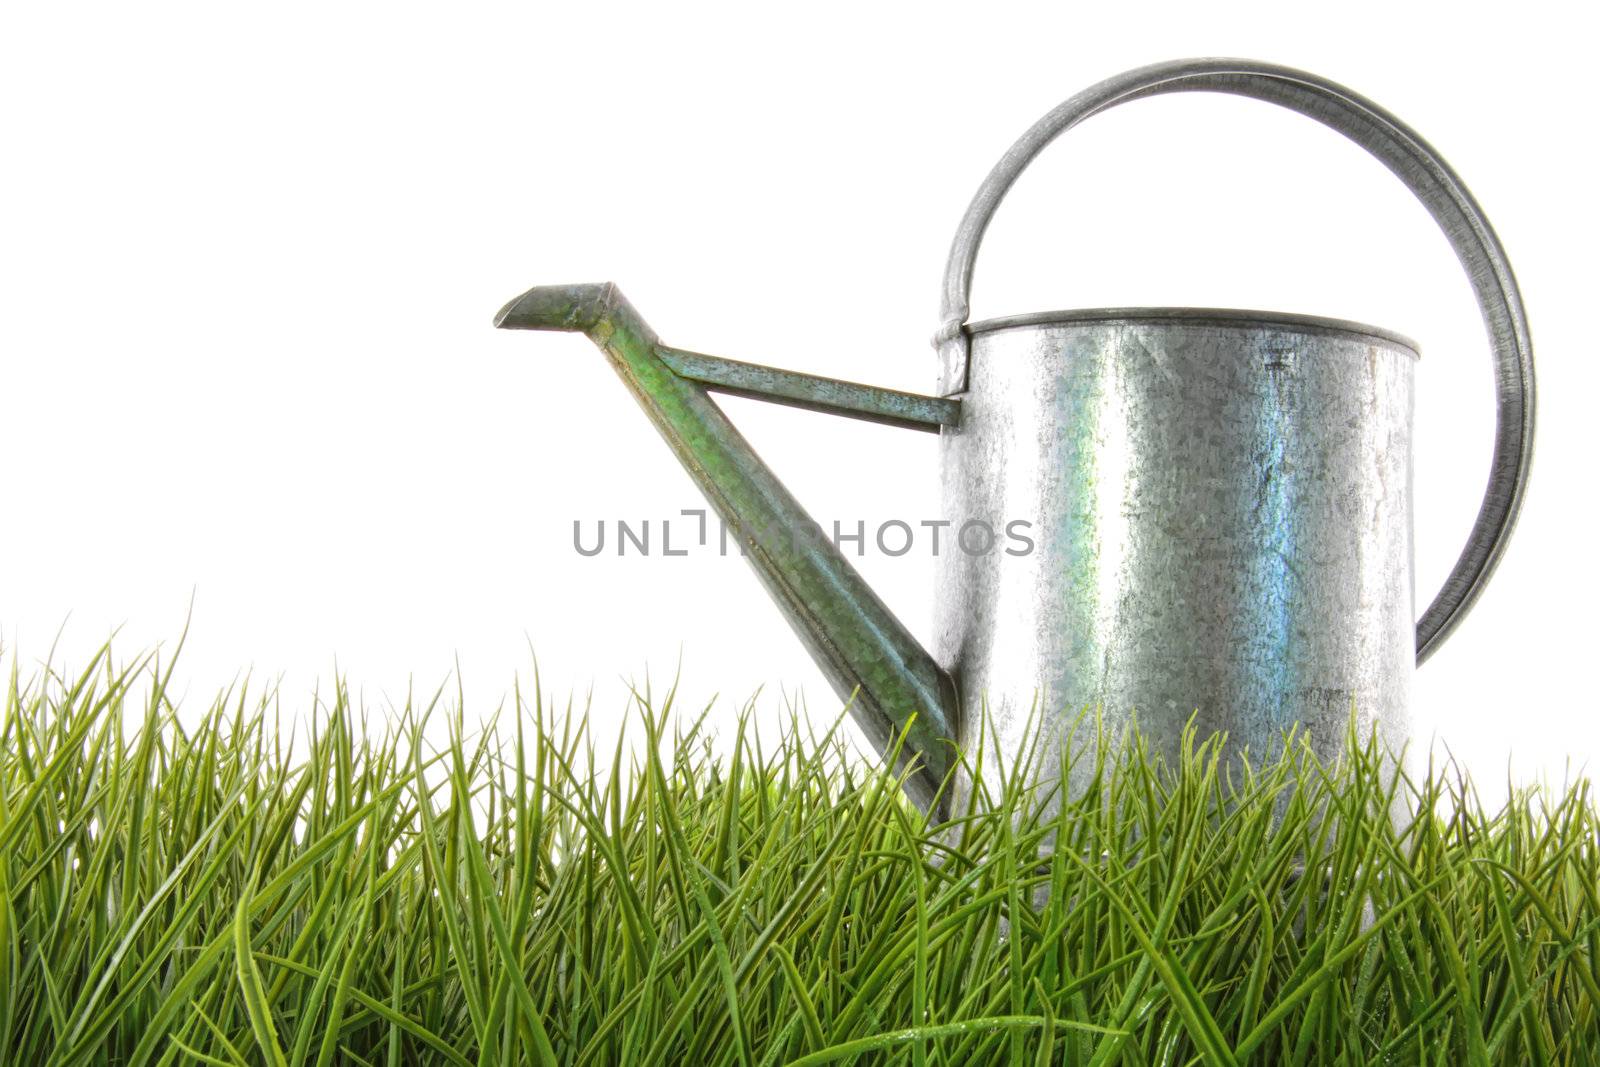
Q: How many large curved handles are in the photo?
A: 1